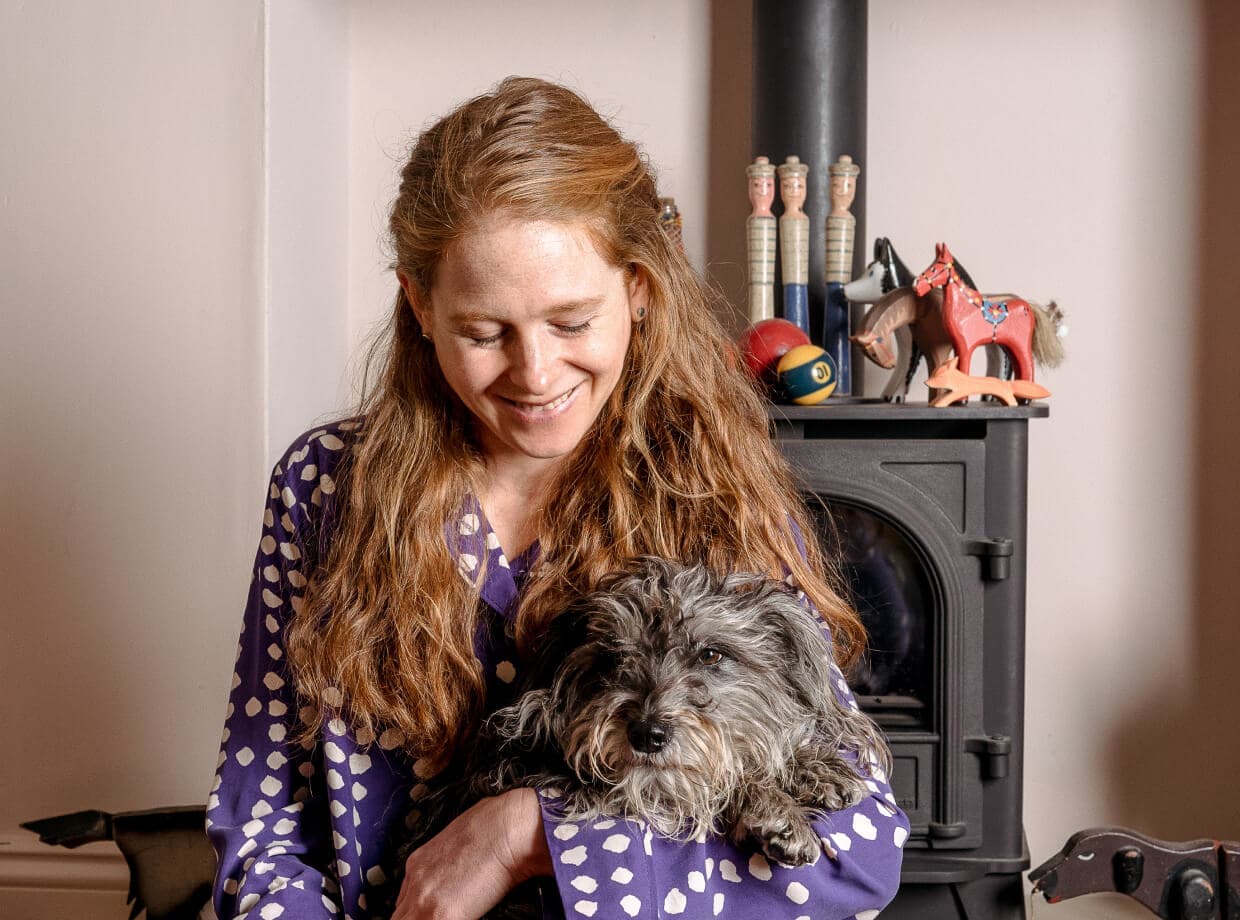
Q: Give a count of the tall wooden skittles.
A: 3